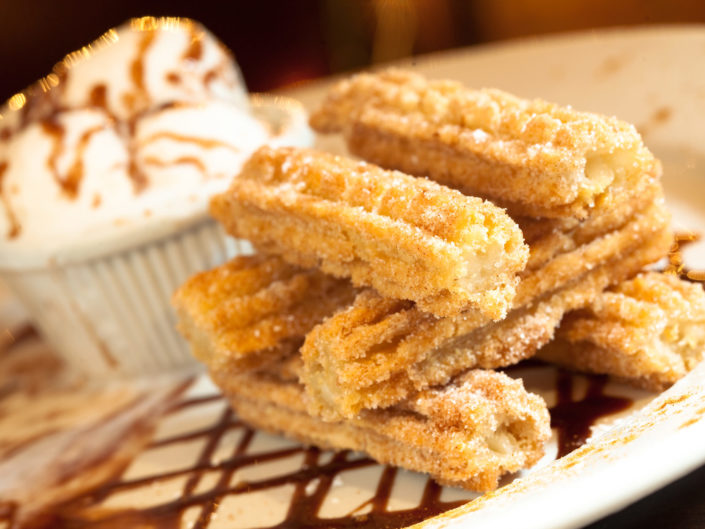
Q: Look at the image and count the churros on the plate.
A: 6